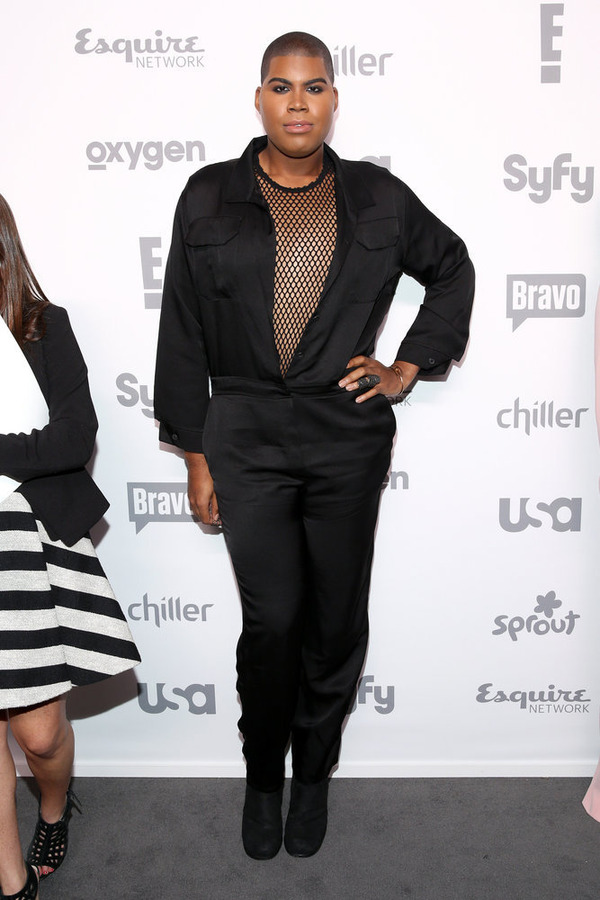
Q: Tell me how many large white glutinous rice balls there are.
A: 0